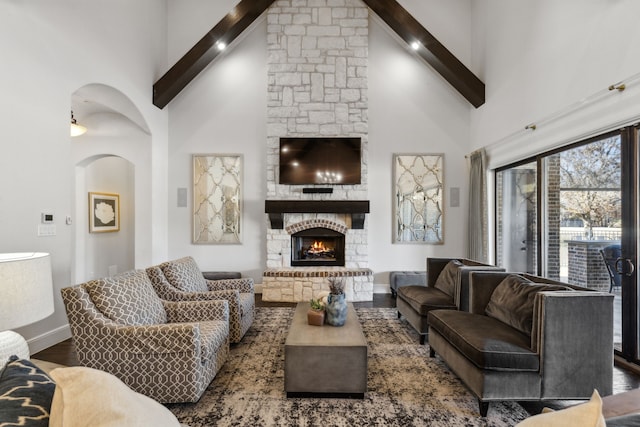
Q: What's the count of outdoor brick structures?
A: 2